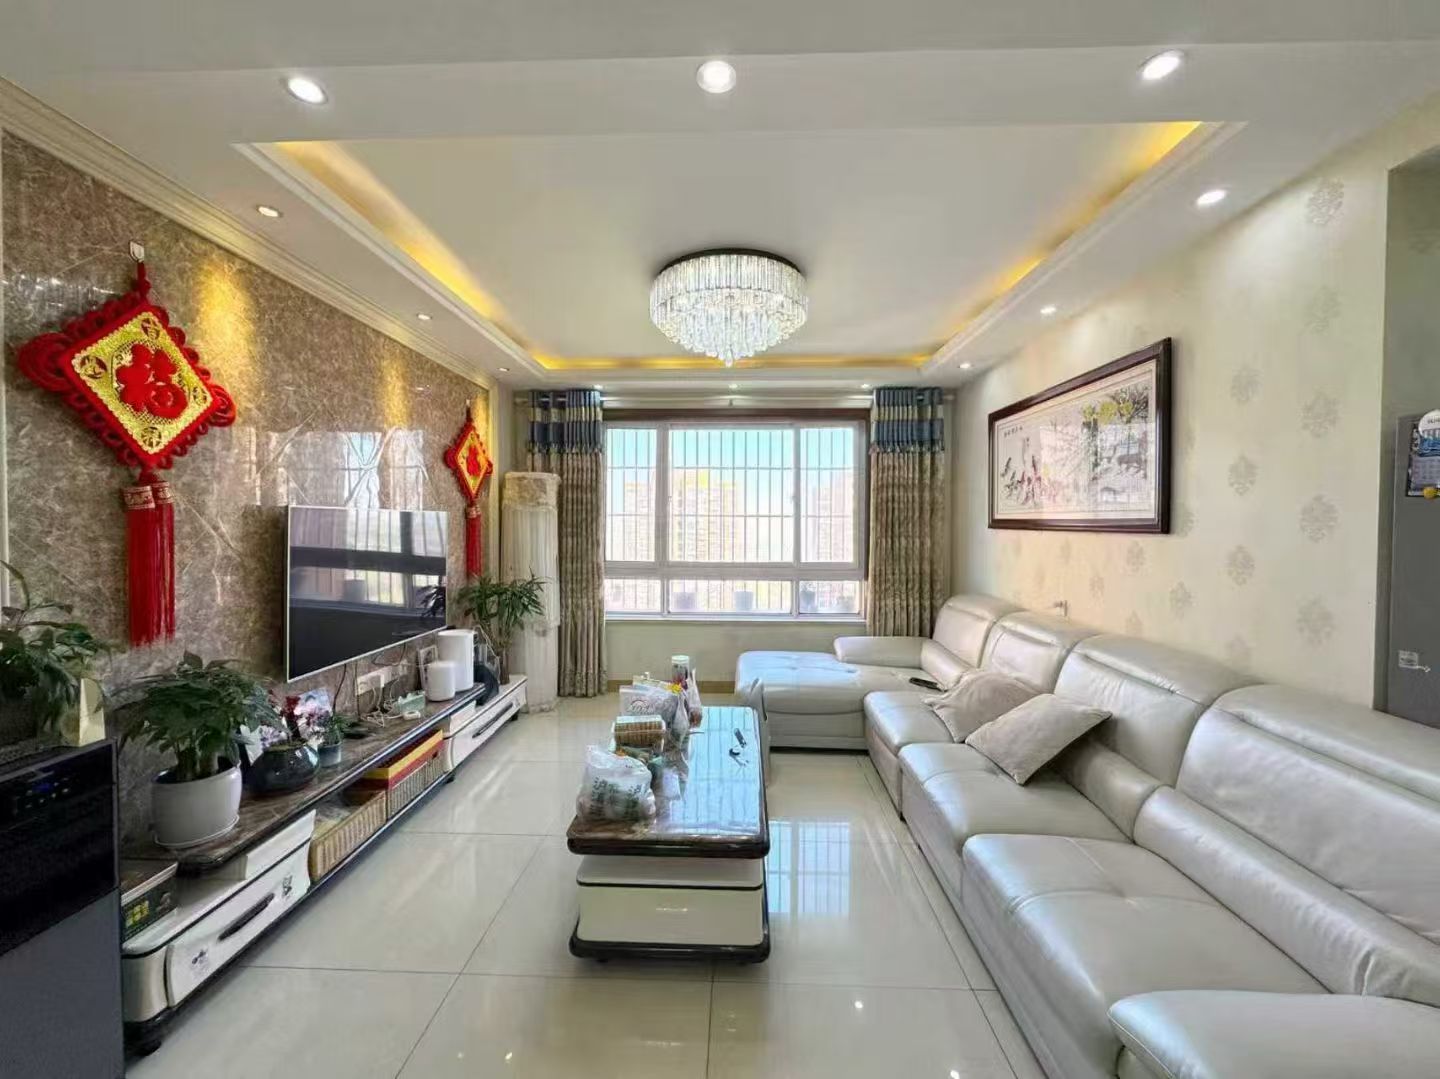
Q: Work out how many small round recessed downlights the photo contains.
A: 12